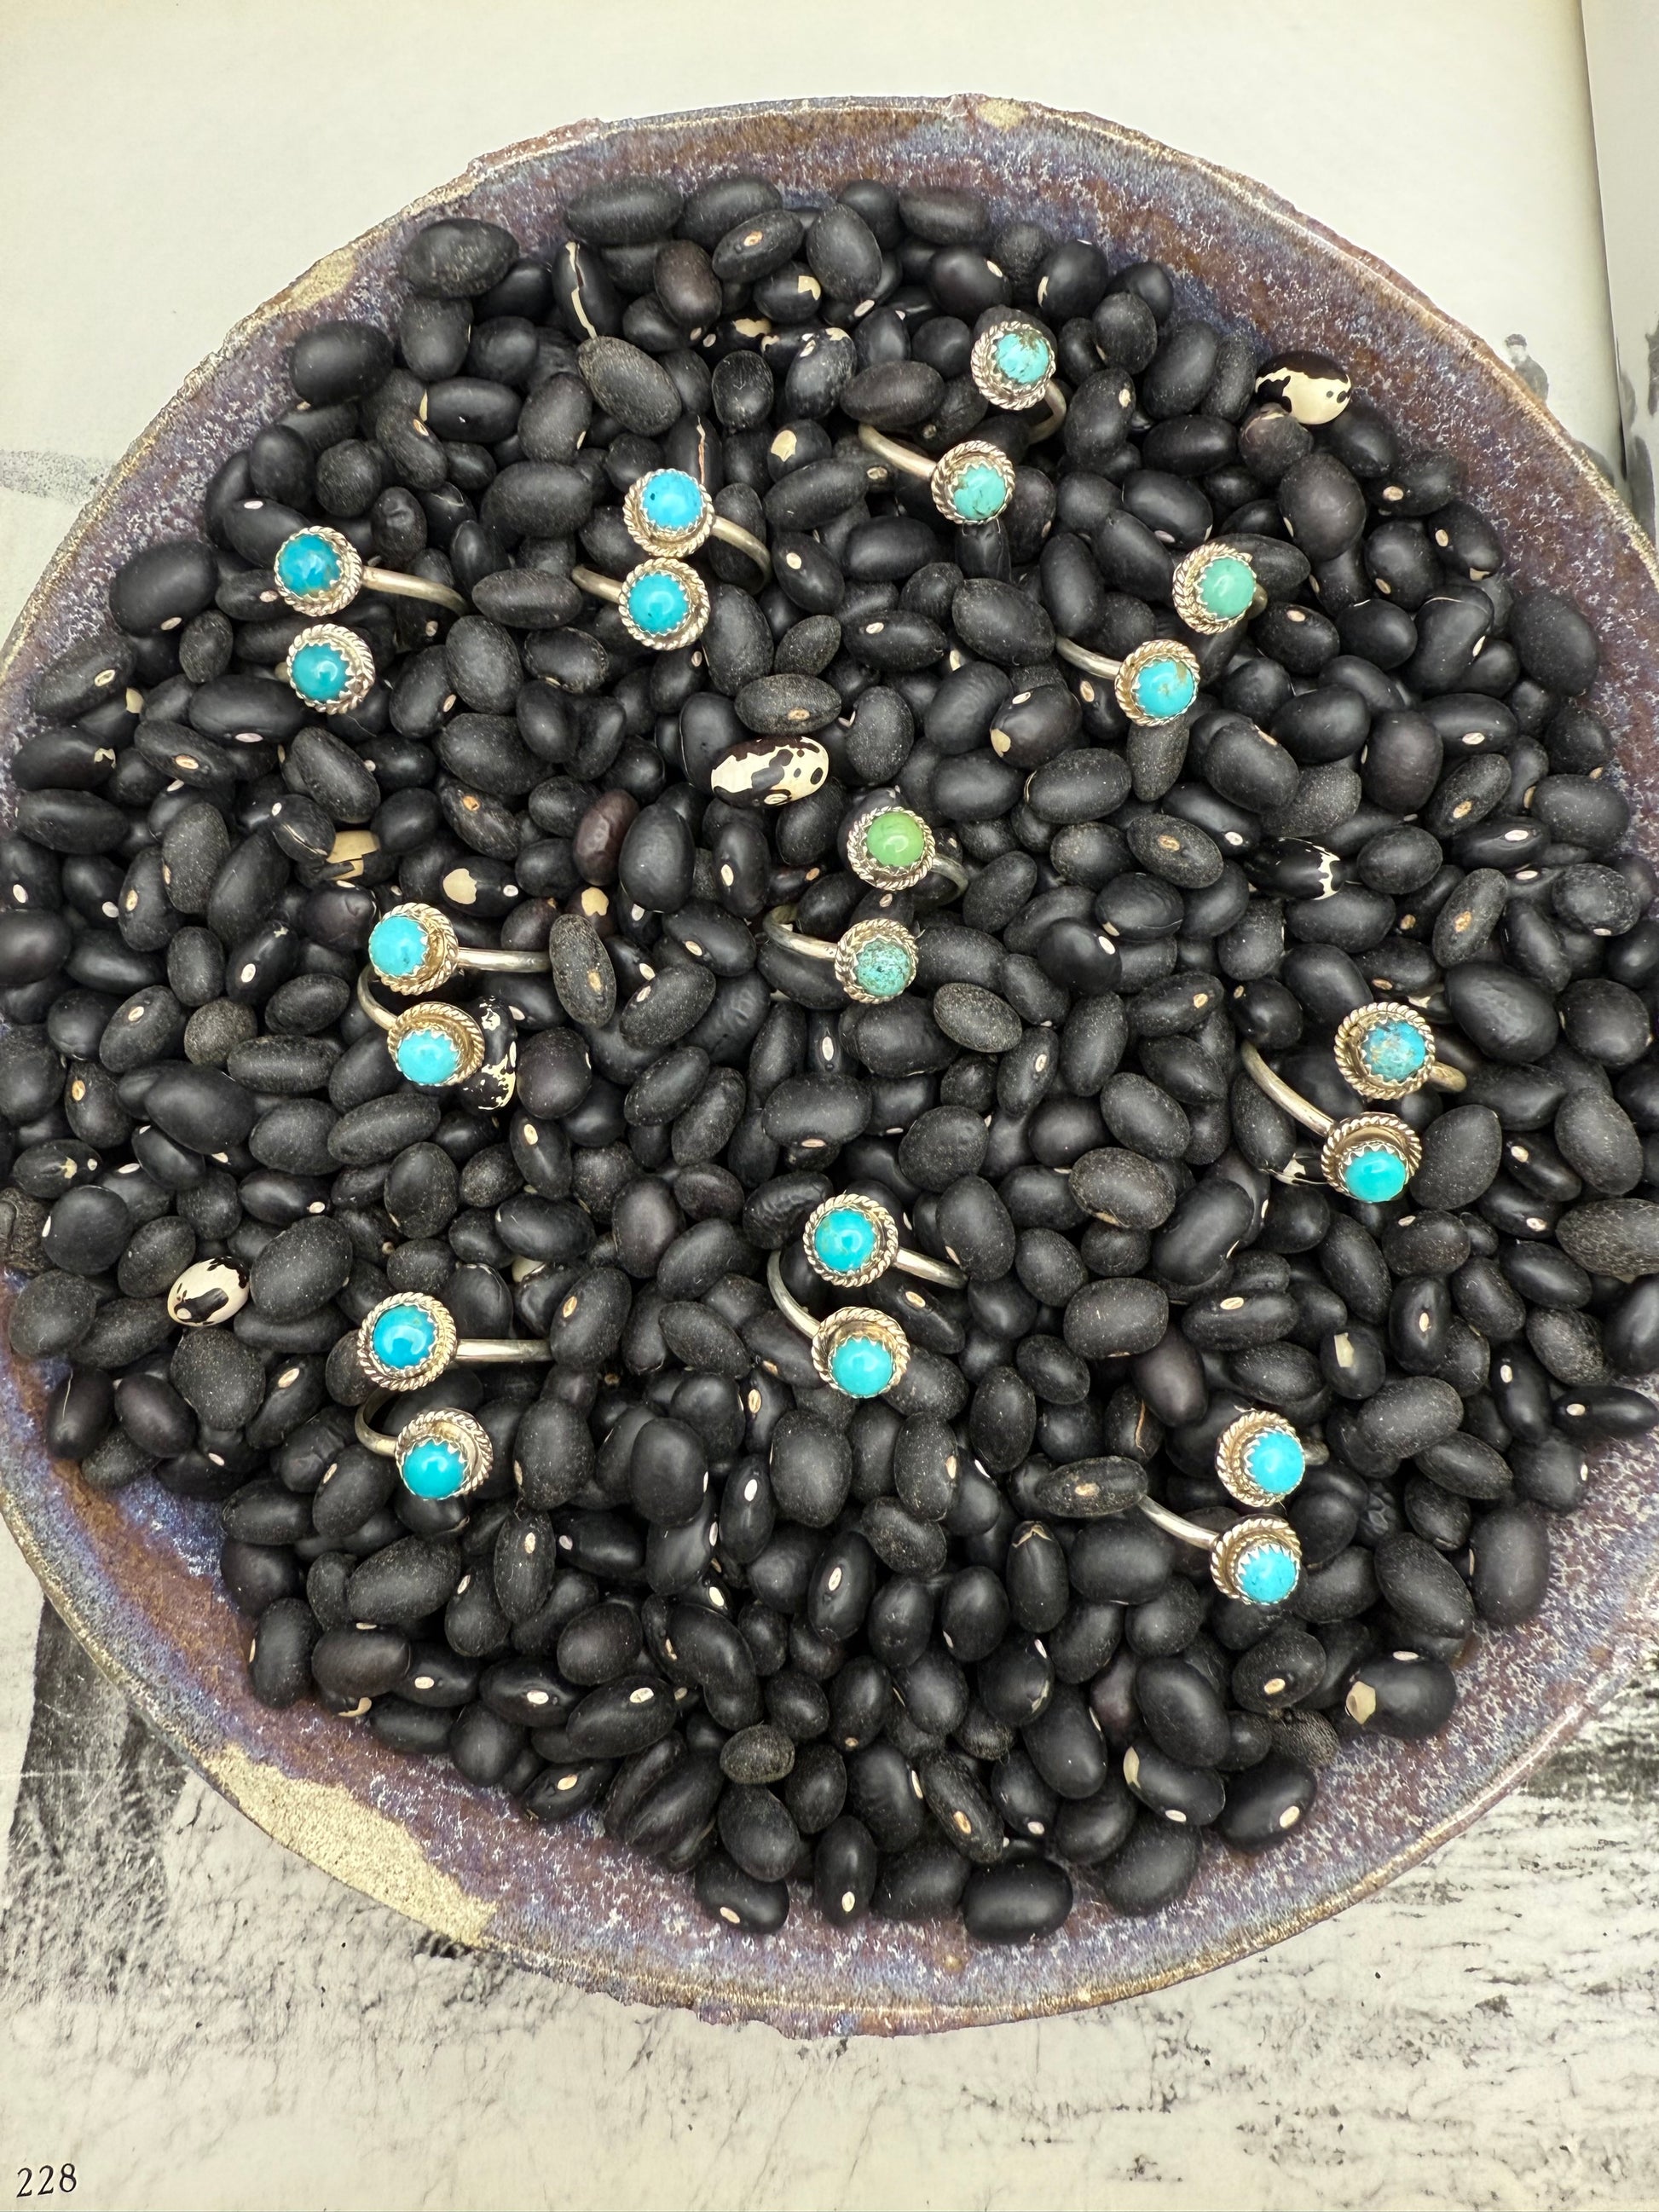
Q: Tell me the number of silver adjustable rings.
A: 10